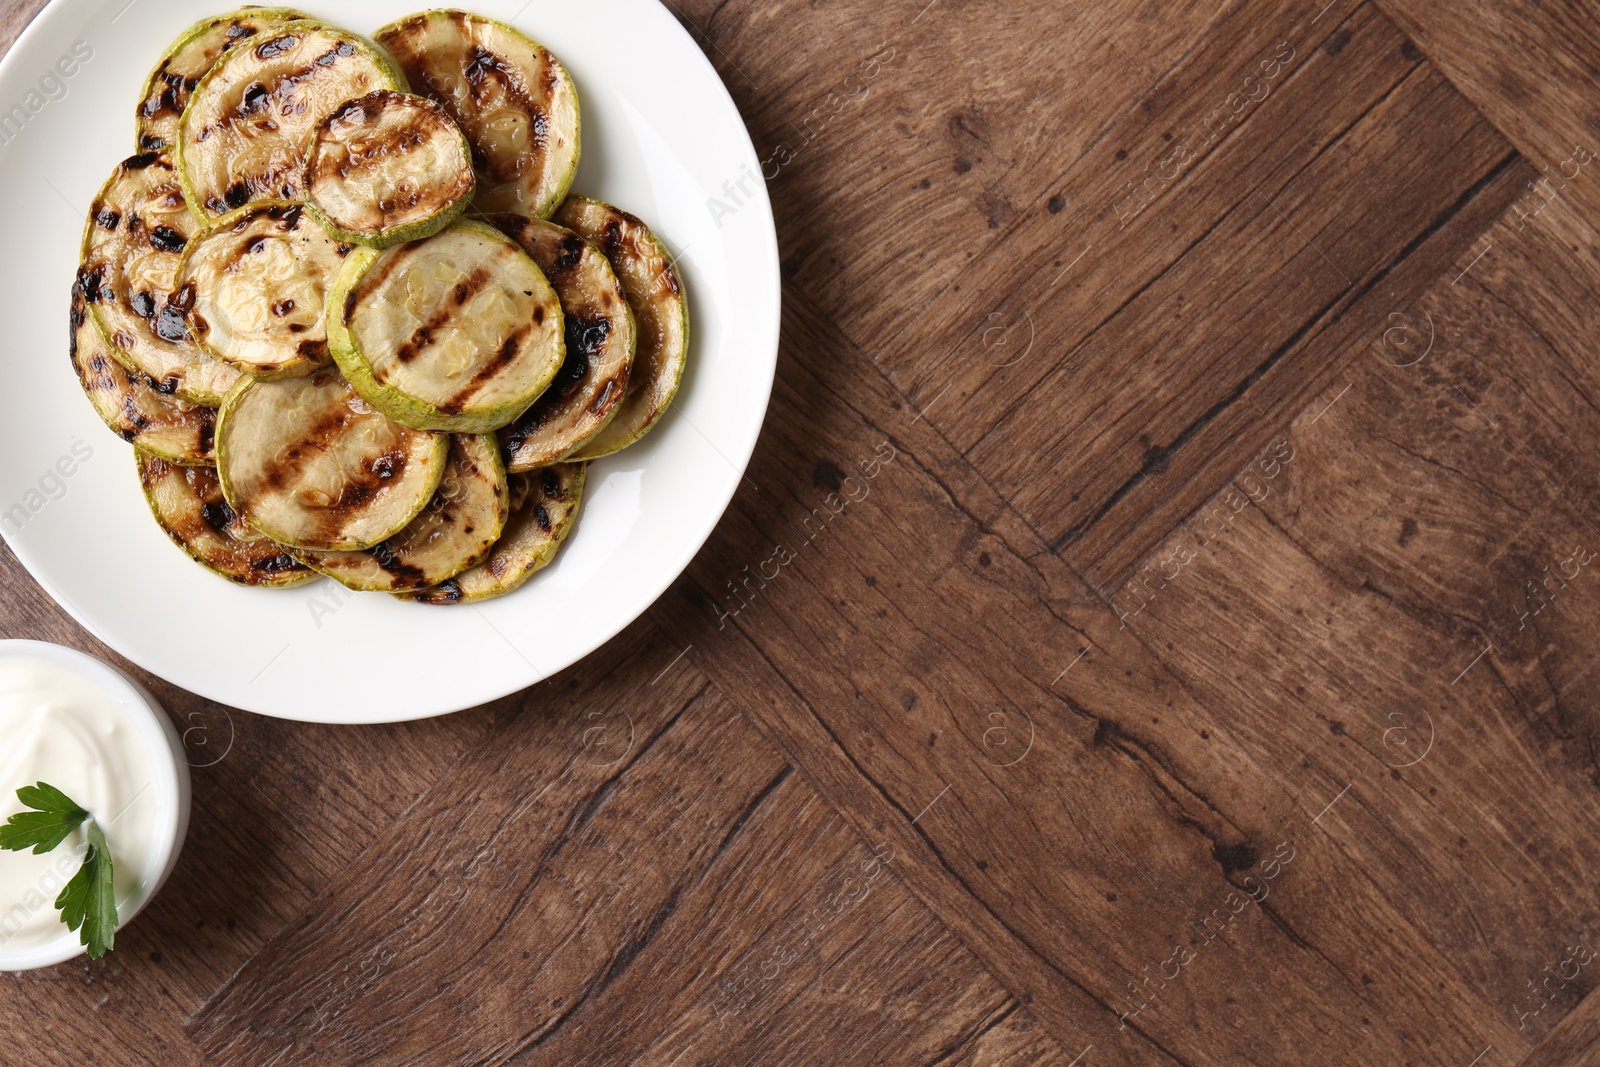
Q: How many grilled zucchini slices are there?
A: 14